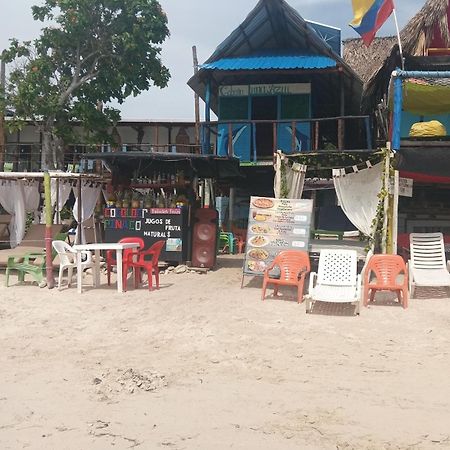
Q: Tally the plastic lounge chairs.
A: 2